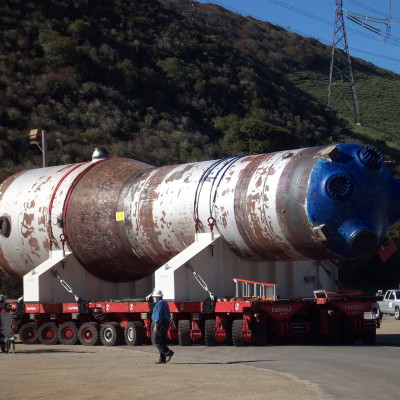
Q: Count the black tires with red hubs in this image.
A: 4